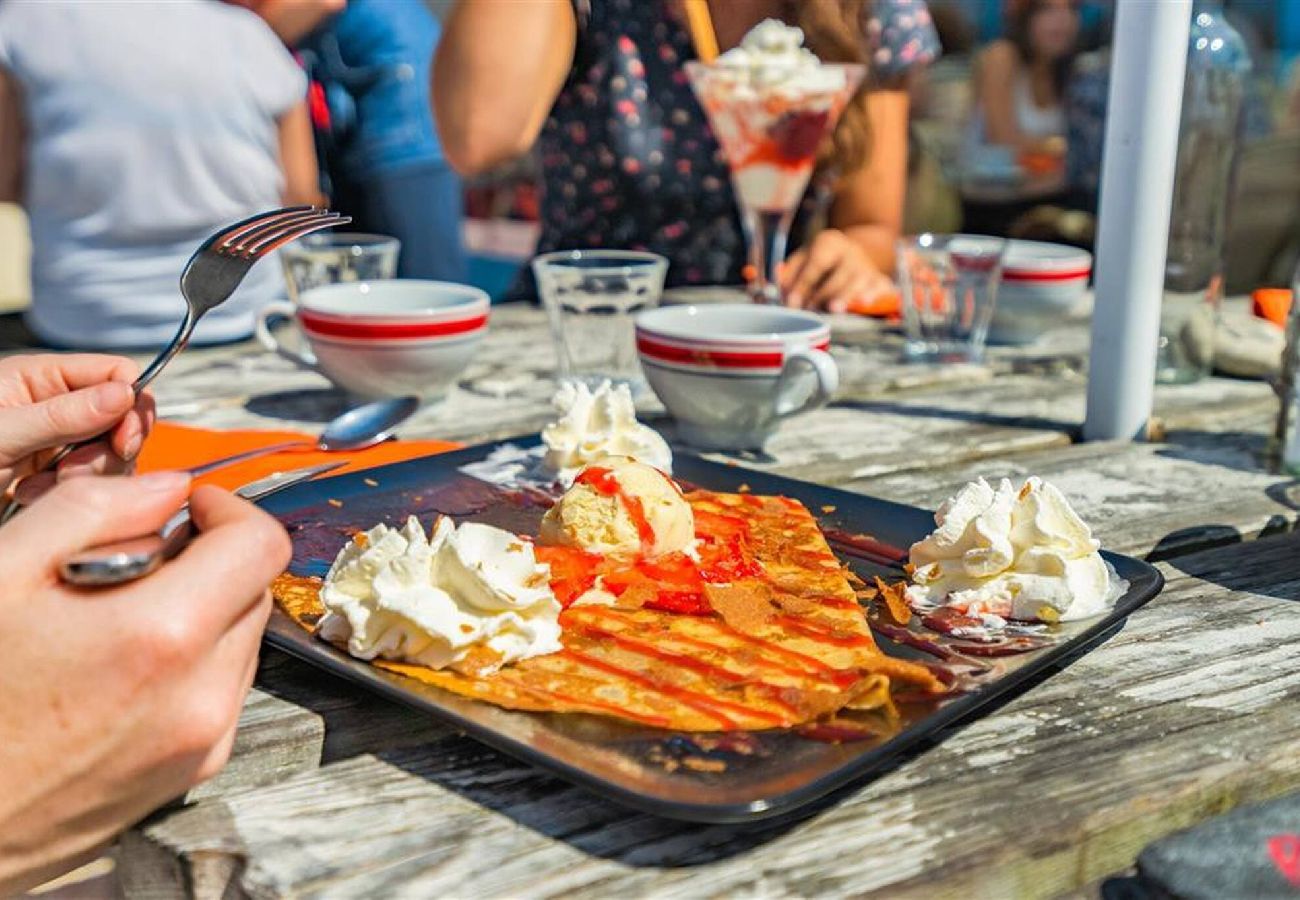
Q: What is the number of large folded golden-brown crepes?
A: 1